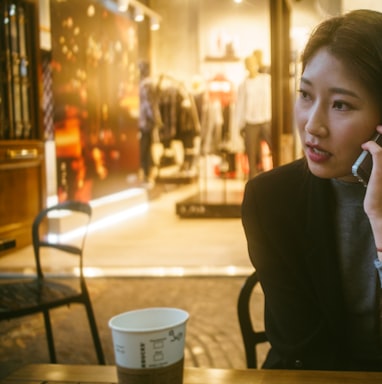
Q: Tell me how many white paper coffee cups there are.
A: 1